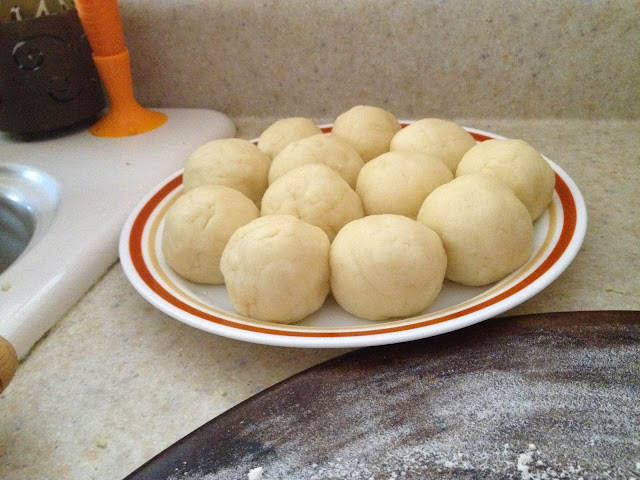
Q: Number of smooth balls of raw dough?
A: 12